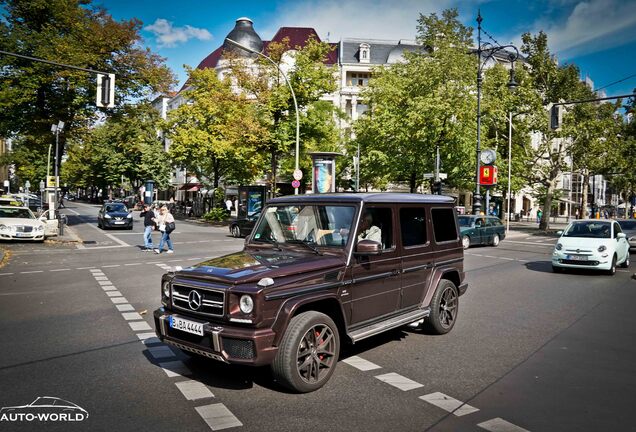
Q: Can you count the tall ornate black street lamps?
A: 1